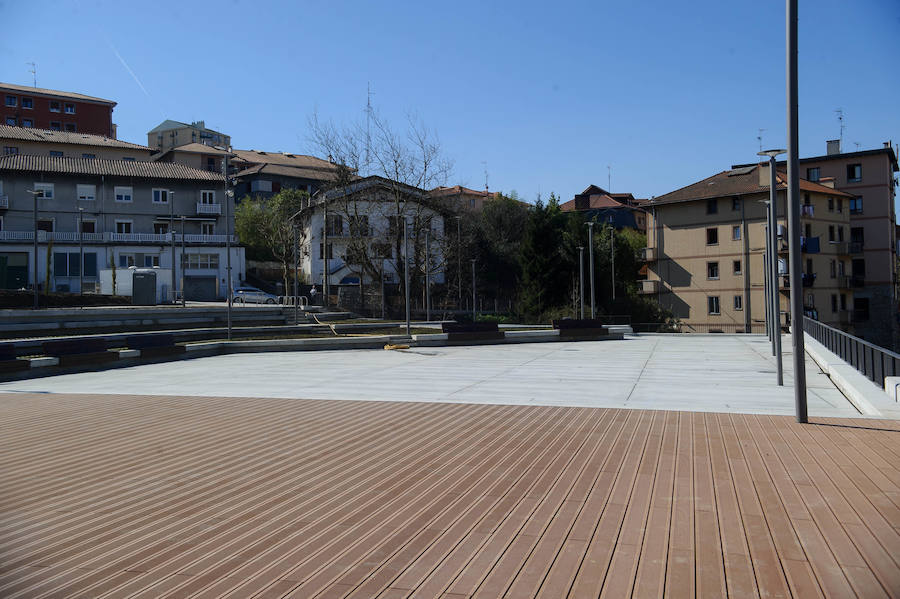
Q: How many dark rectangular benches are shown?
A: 5